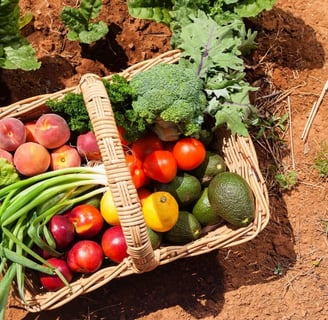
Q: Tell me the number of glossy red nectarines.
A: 5